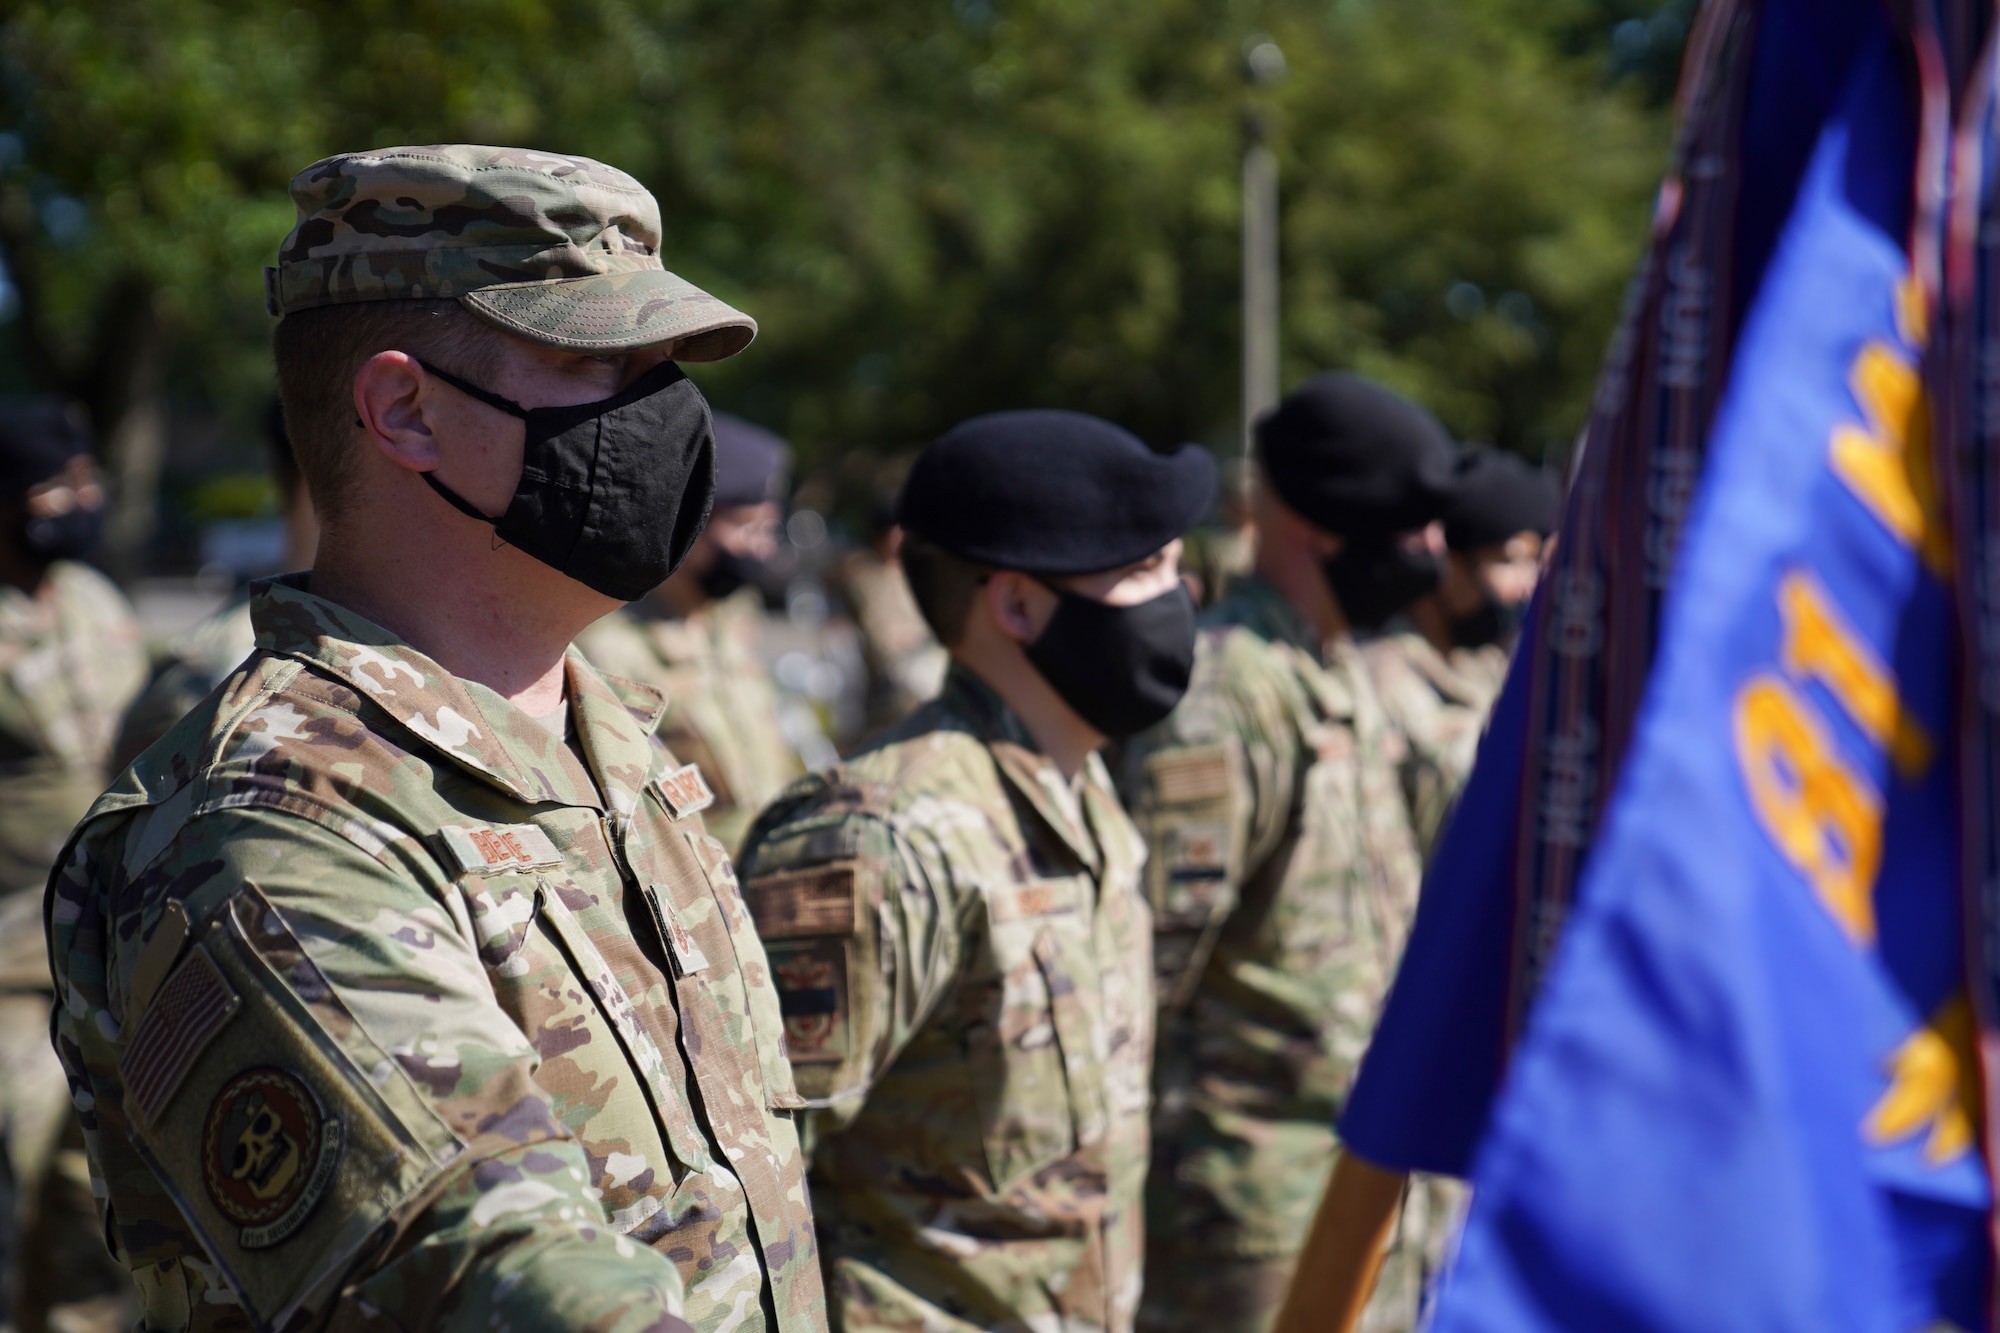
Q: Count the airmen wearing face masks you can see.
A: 6